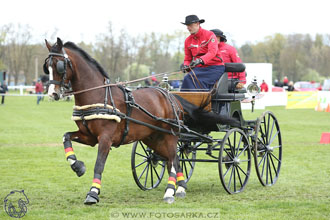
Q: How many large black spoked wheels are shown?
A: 4